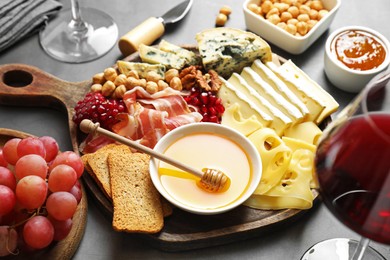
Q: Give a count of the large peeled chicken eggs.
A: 0